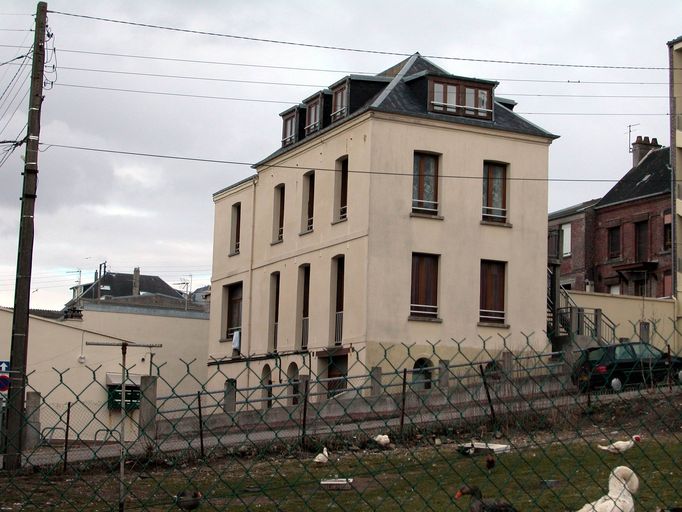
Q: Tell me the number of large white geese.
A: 1